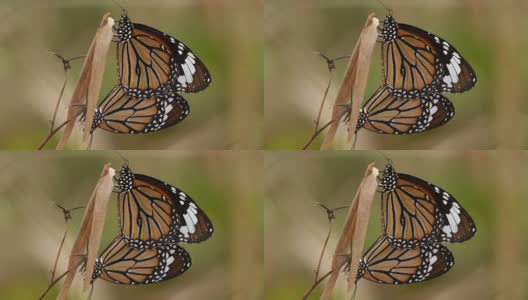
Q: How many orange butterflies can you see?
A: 8